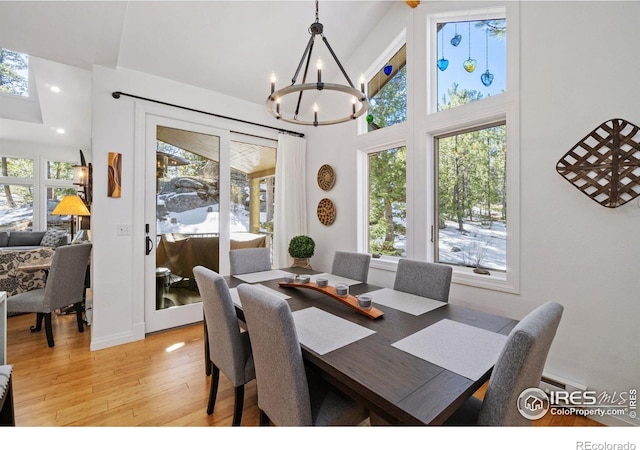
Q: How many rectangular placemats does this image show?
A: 6